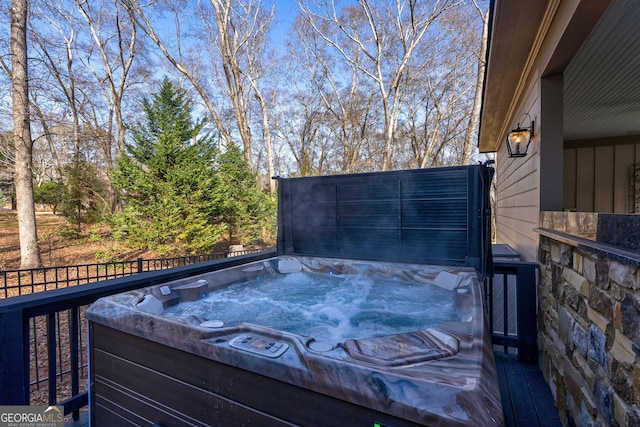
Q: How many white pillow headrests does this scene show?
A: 3